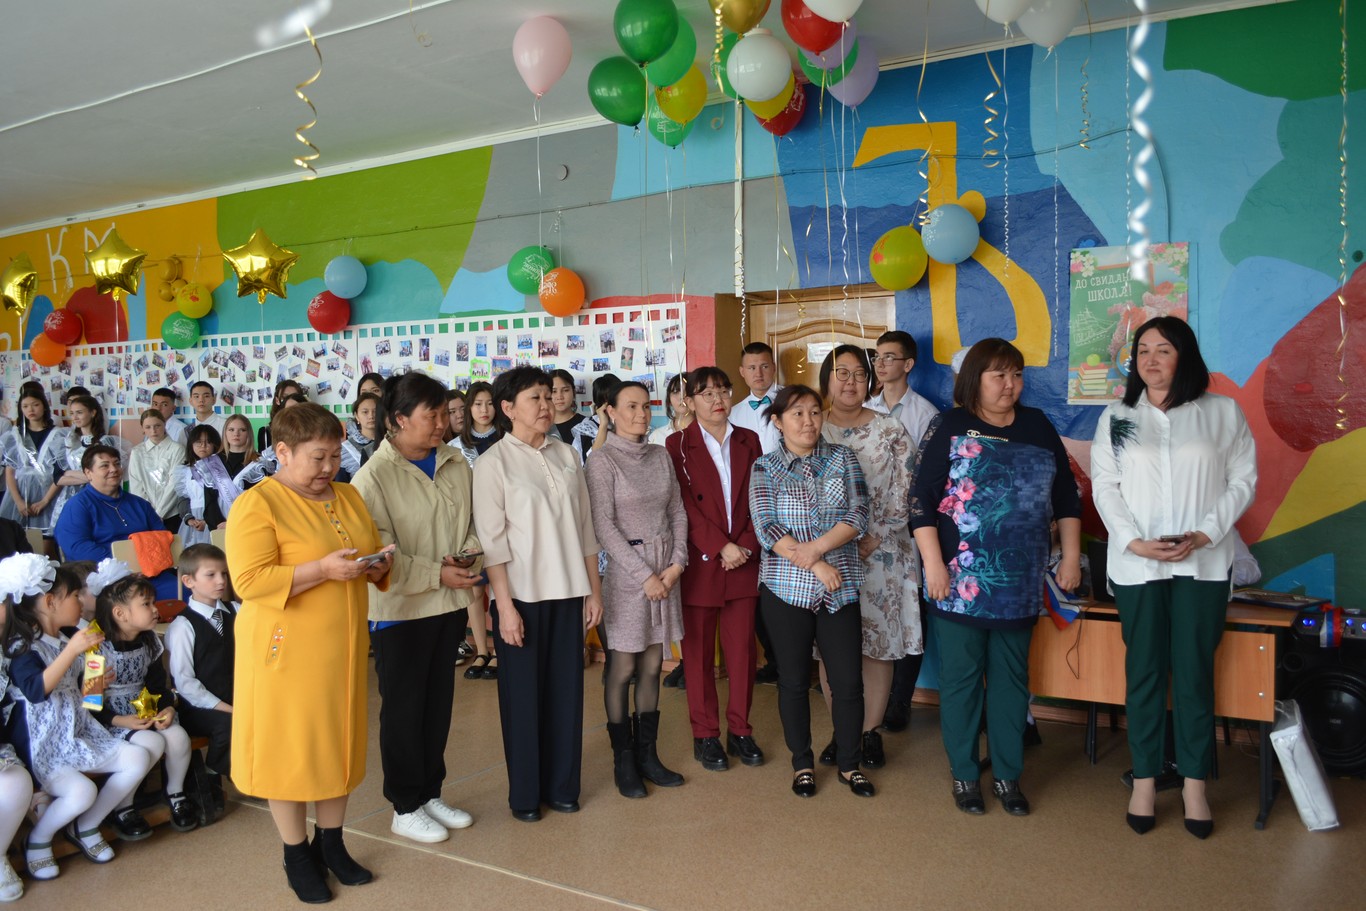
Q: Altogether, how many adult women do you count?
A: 10